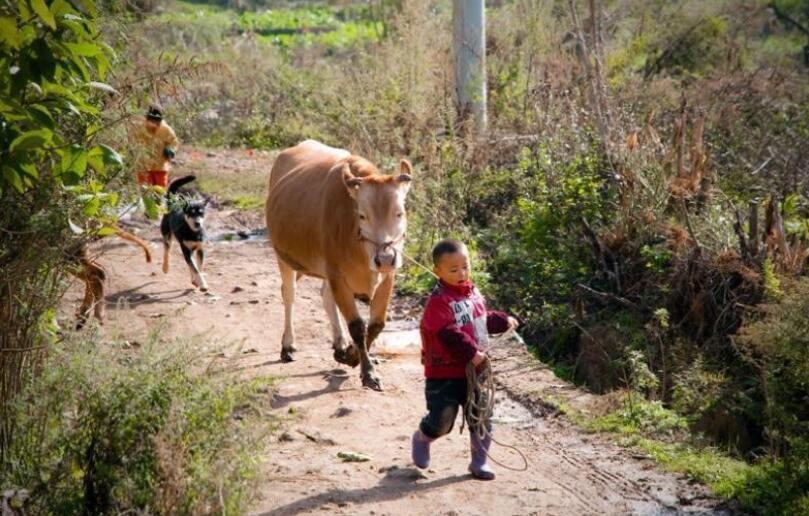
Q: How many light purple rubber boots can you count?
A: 2